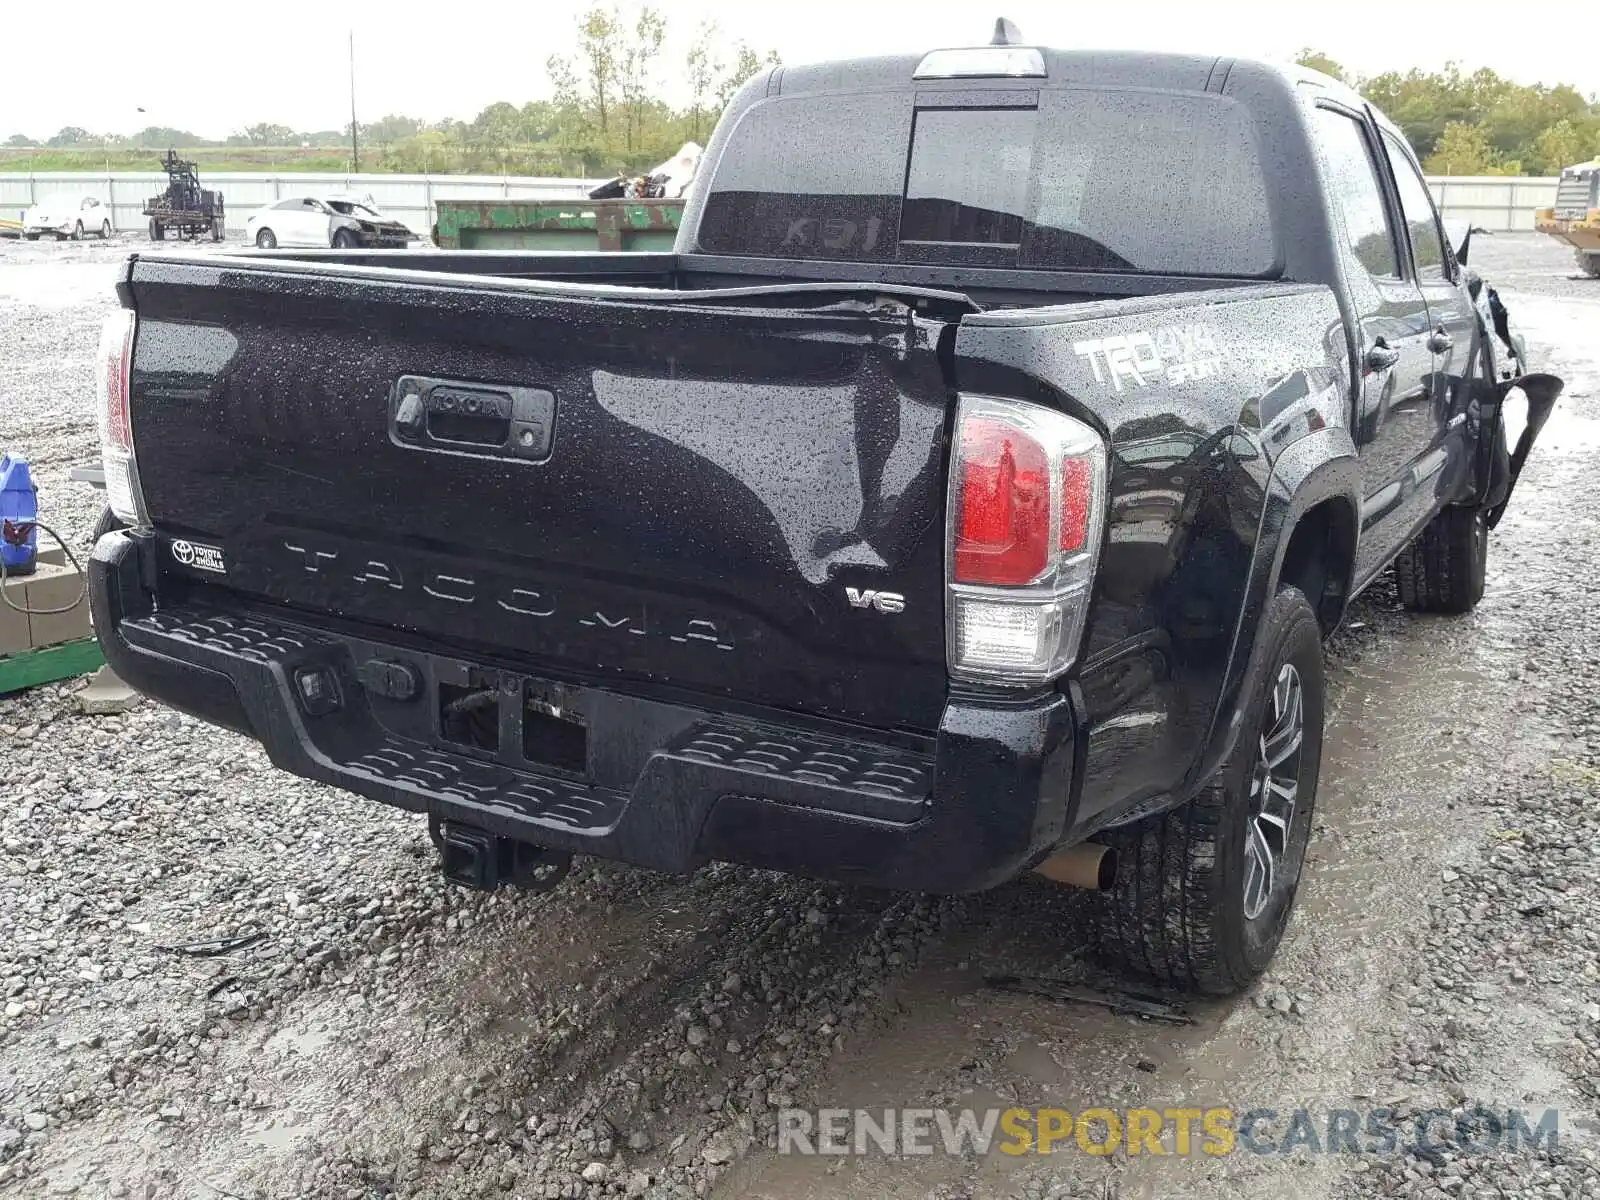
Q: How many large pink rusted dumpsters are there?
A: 0